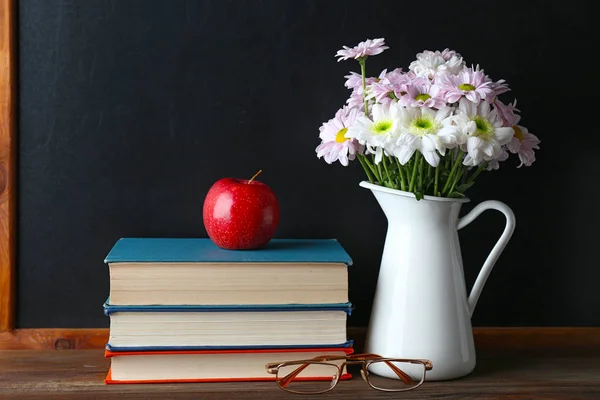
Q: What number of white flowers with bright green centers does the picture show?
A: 3